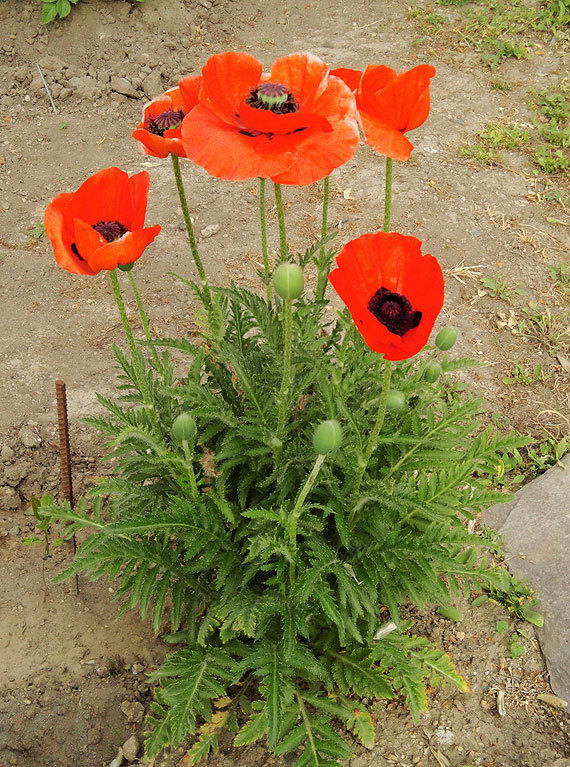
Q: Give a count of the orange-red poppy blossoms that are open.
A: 5